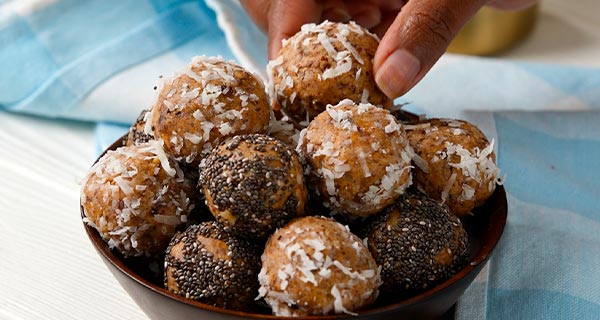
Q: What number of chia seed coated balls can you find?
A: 4